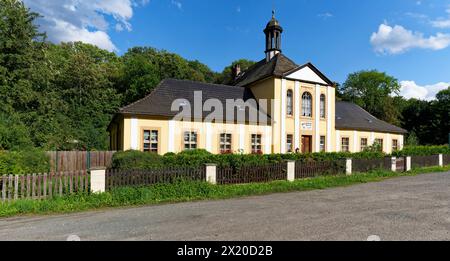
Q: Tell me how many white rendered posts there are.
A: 7